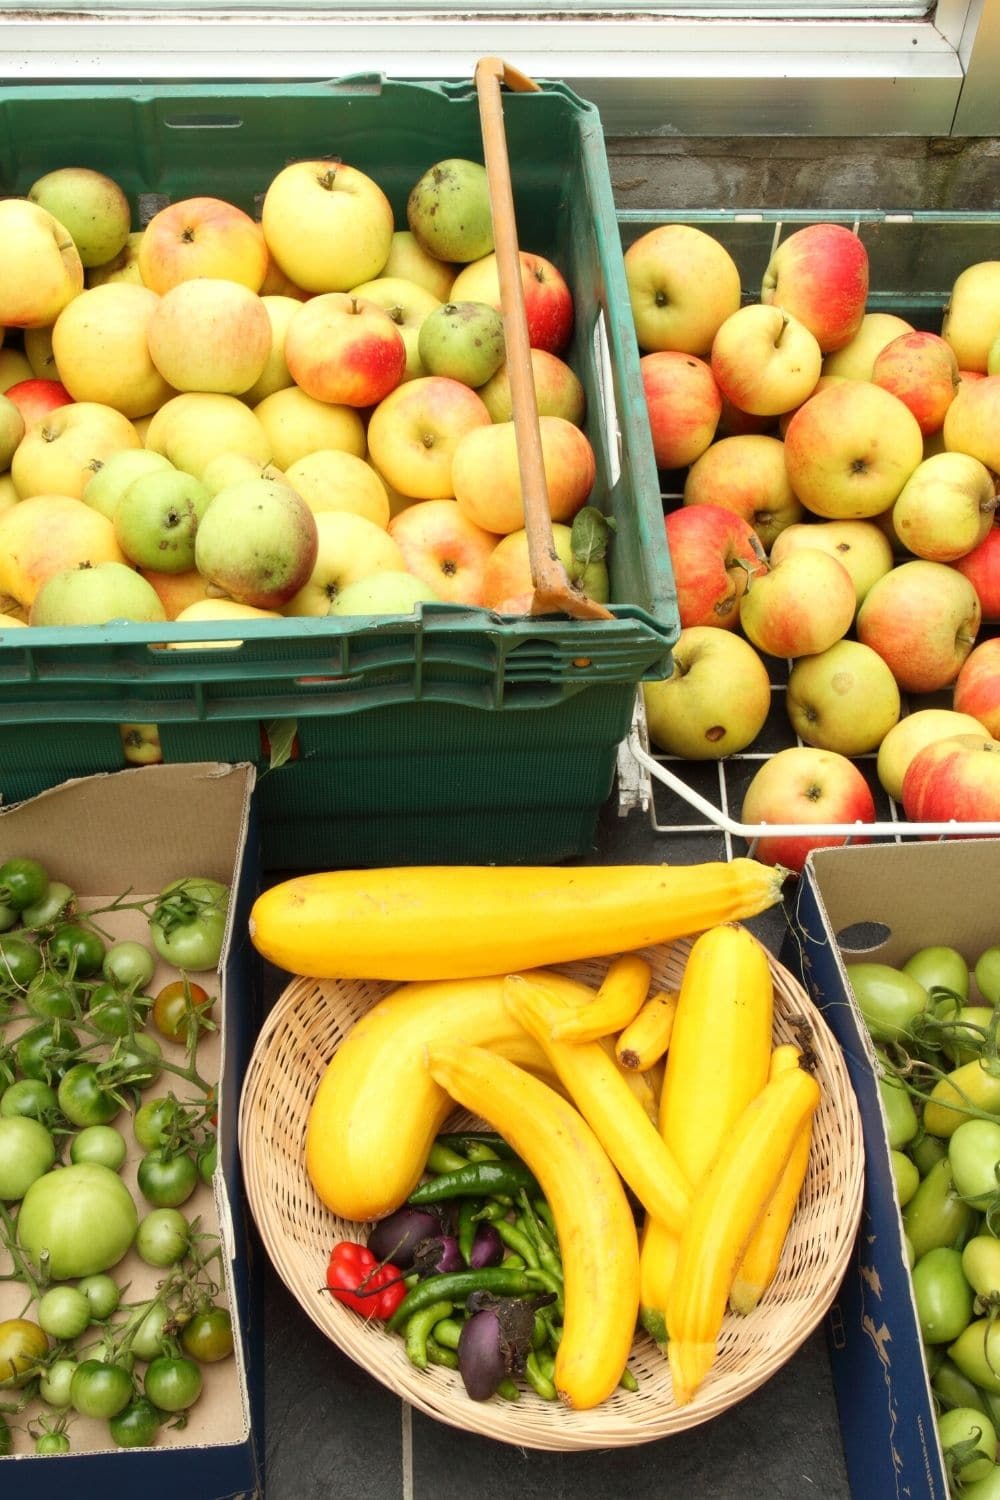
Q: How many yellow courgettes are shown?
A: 9